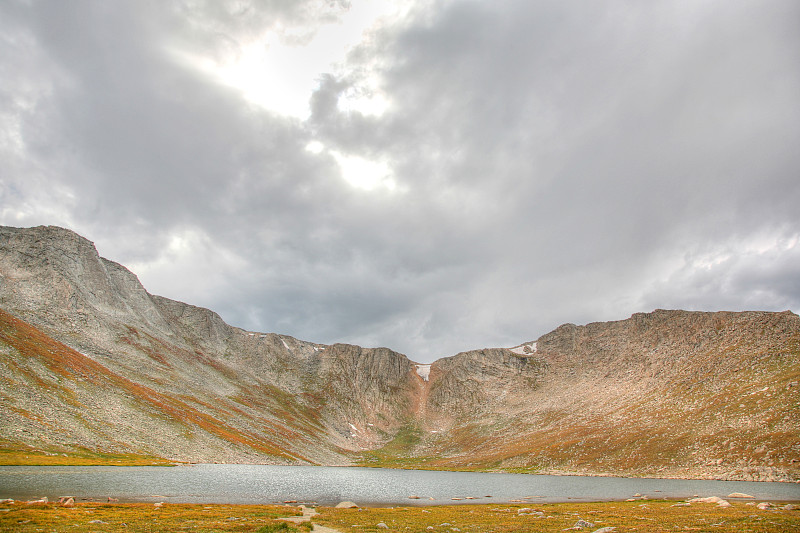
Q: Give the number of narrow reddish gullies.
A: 1